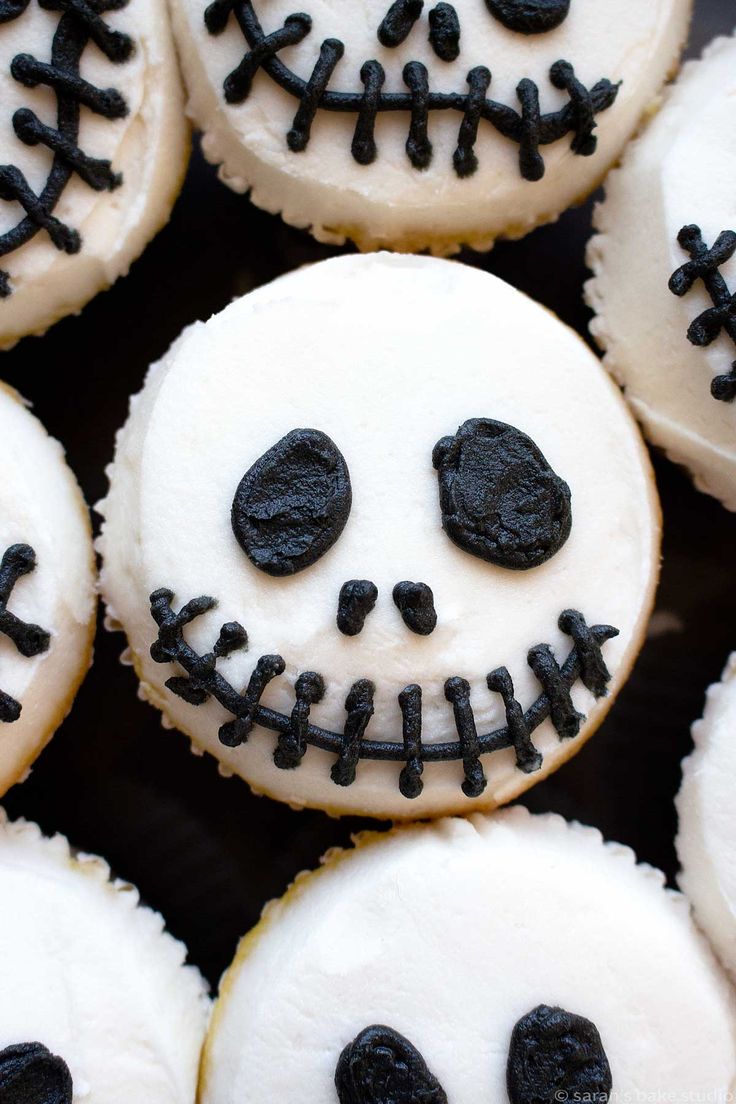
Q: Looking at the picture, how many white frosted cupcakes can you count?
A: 8